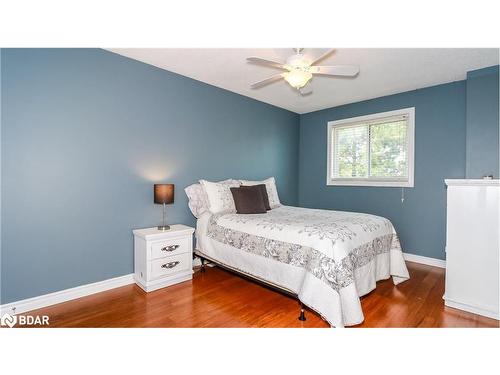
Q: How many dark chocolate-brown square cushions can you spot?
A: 2